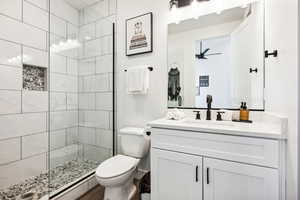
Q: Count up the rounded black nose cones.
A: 0